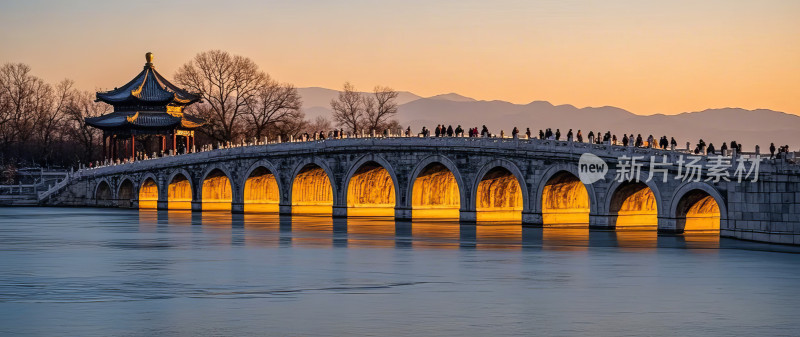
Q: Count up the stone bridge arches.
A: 13